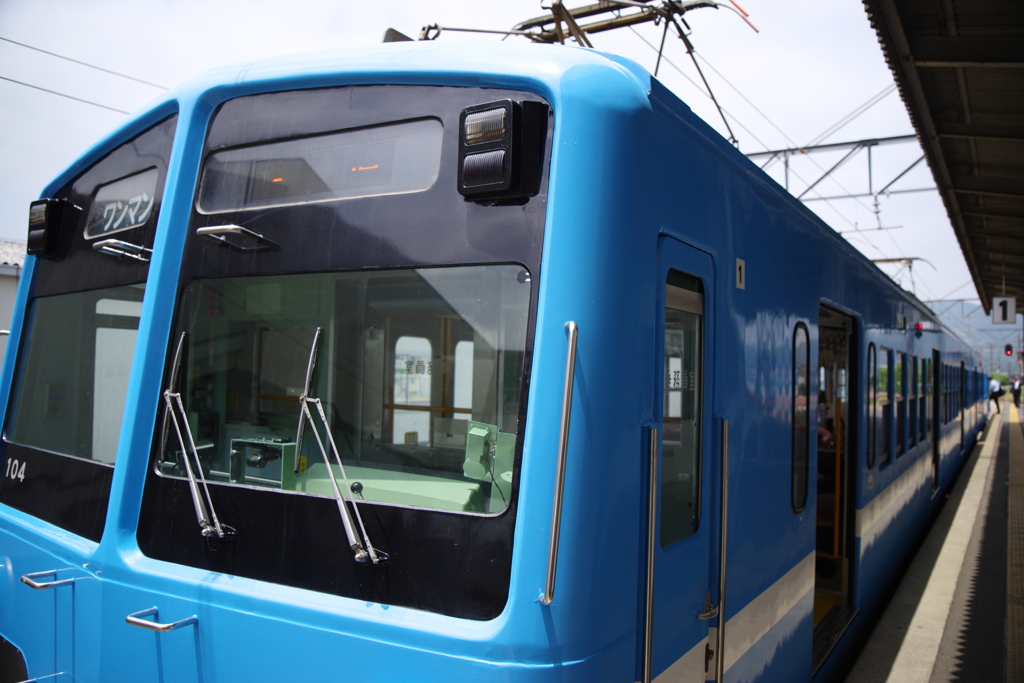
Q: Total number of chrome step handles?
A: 4